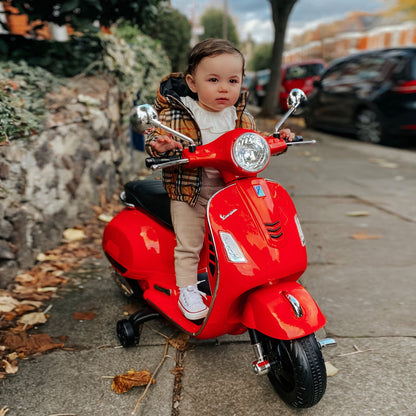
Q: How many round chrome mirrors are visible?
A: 2